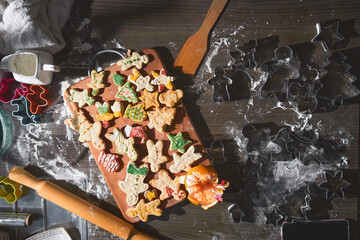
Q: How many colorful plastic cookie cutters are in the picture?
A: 4